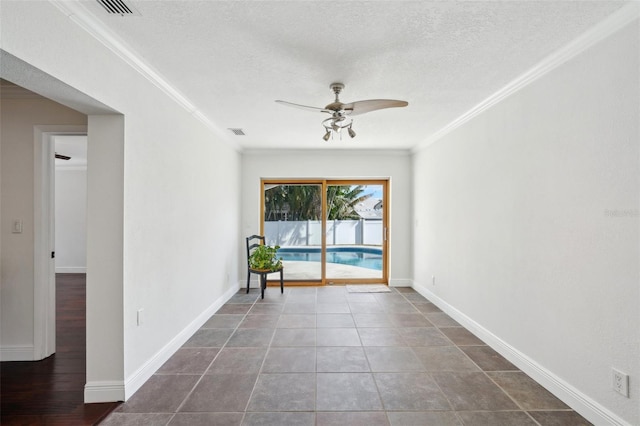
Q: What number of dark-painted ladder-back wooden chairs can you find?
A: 1